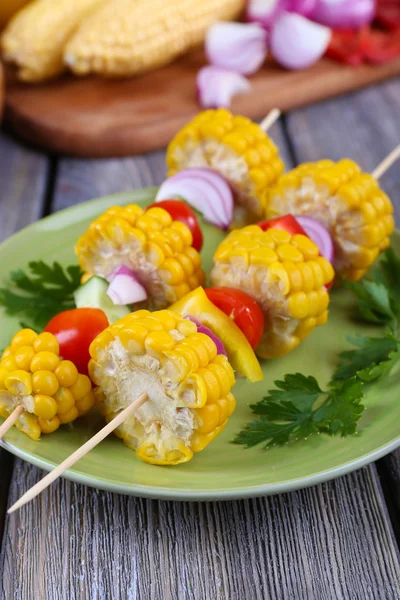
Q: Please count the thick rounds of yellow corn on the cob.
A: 6